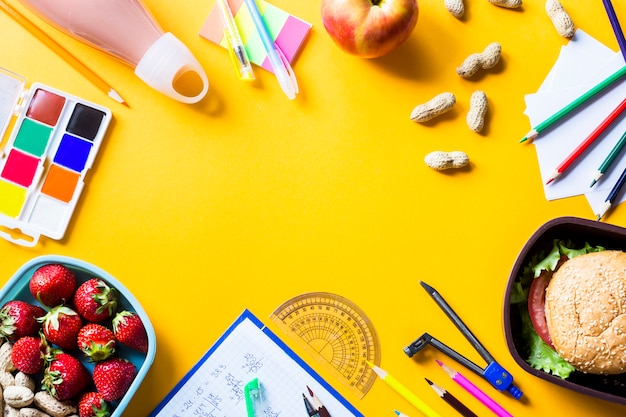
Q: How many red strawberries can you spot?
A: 10